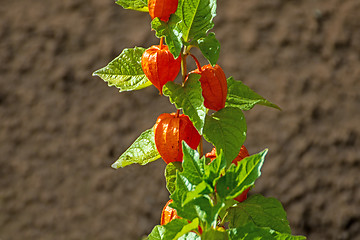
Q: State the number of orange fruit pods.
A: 6